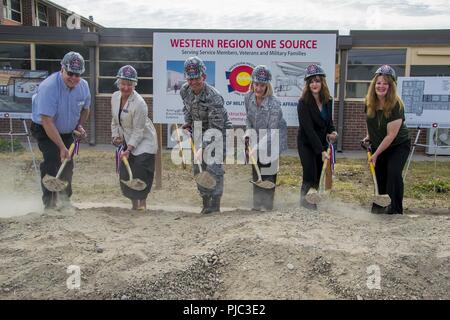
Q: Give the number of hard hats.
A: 6